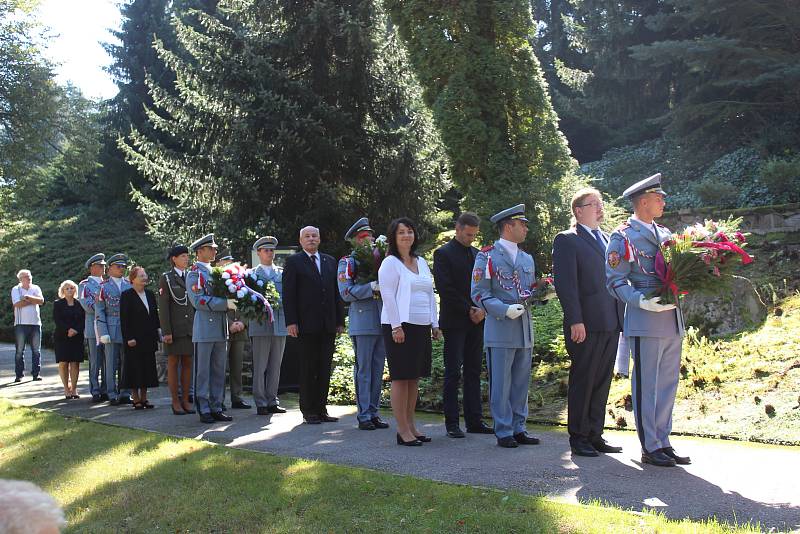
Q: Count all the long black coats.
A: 1